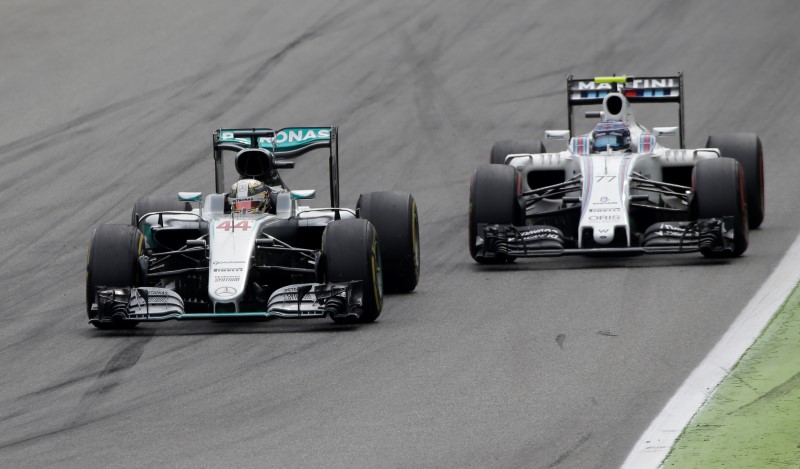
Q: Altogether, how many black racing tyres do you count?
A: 8